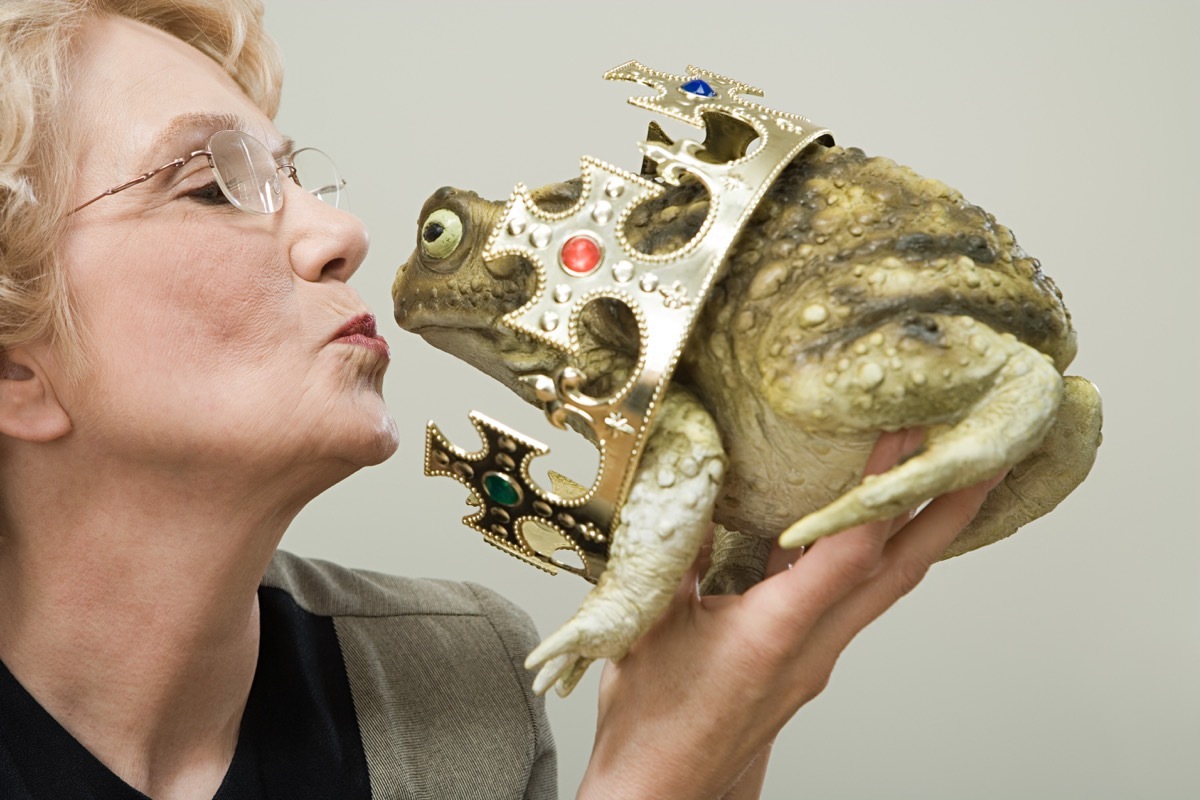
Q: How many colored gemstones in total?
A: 3